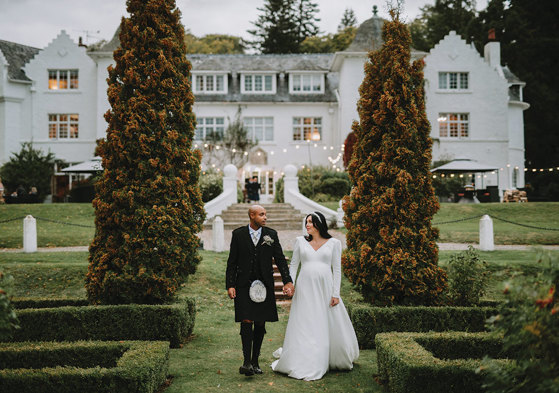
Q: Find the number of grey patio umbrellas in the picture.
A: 2